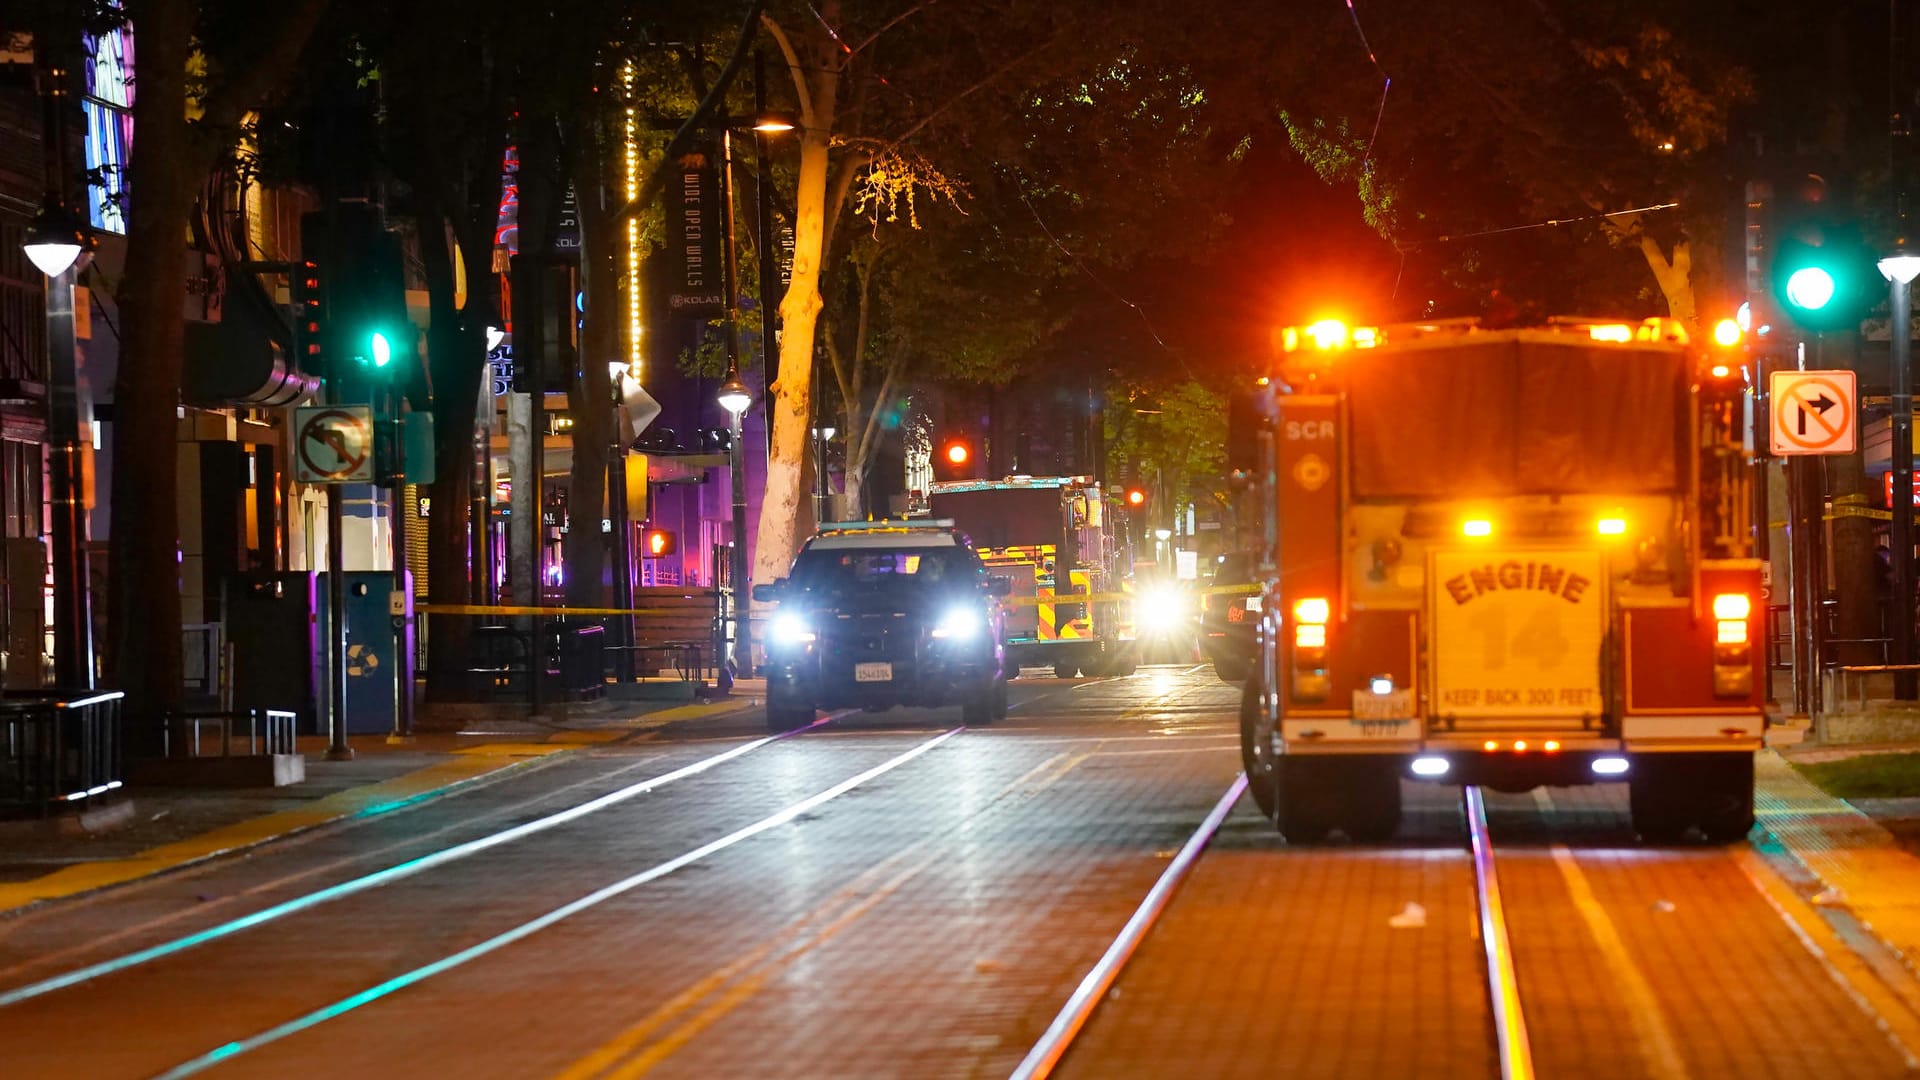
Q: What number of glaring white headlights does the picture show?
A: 3